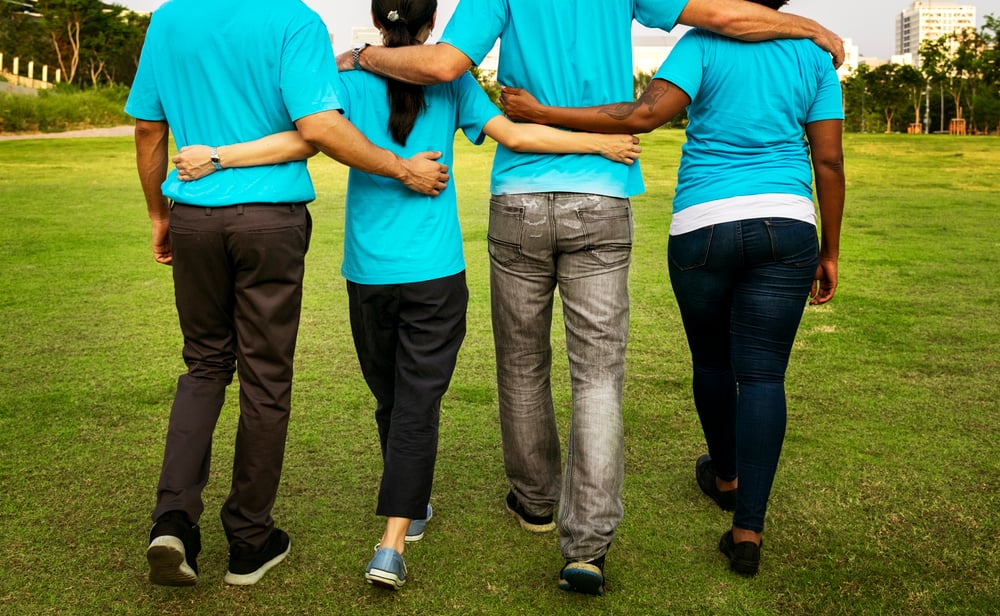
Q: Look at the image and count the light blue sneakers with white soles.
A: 2